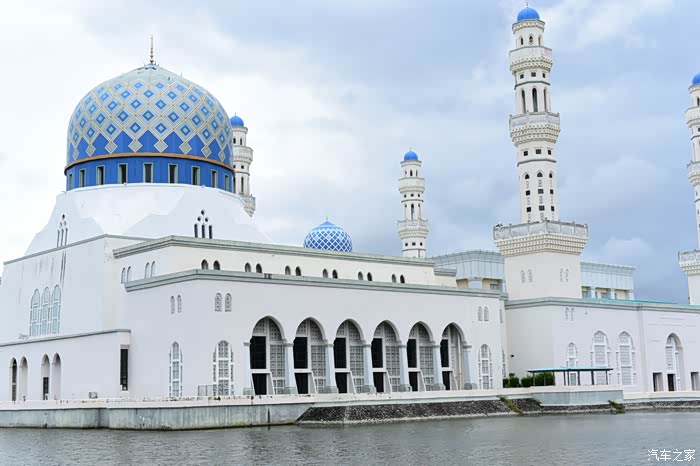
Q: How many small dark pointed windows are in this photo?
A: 12